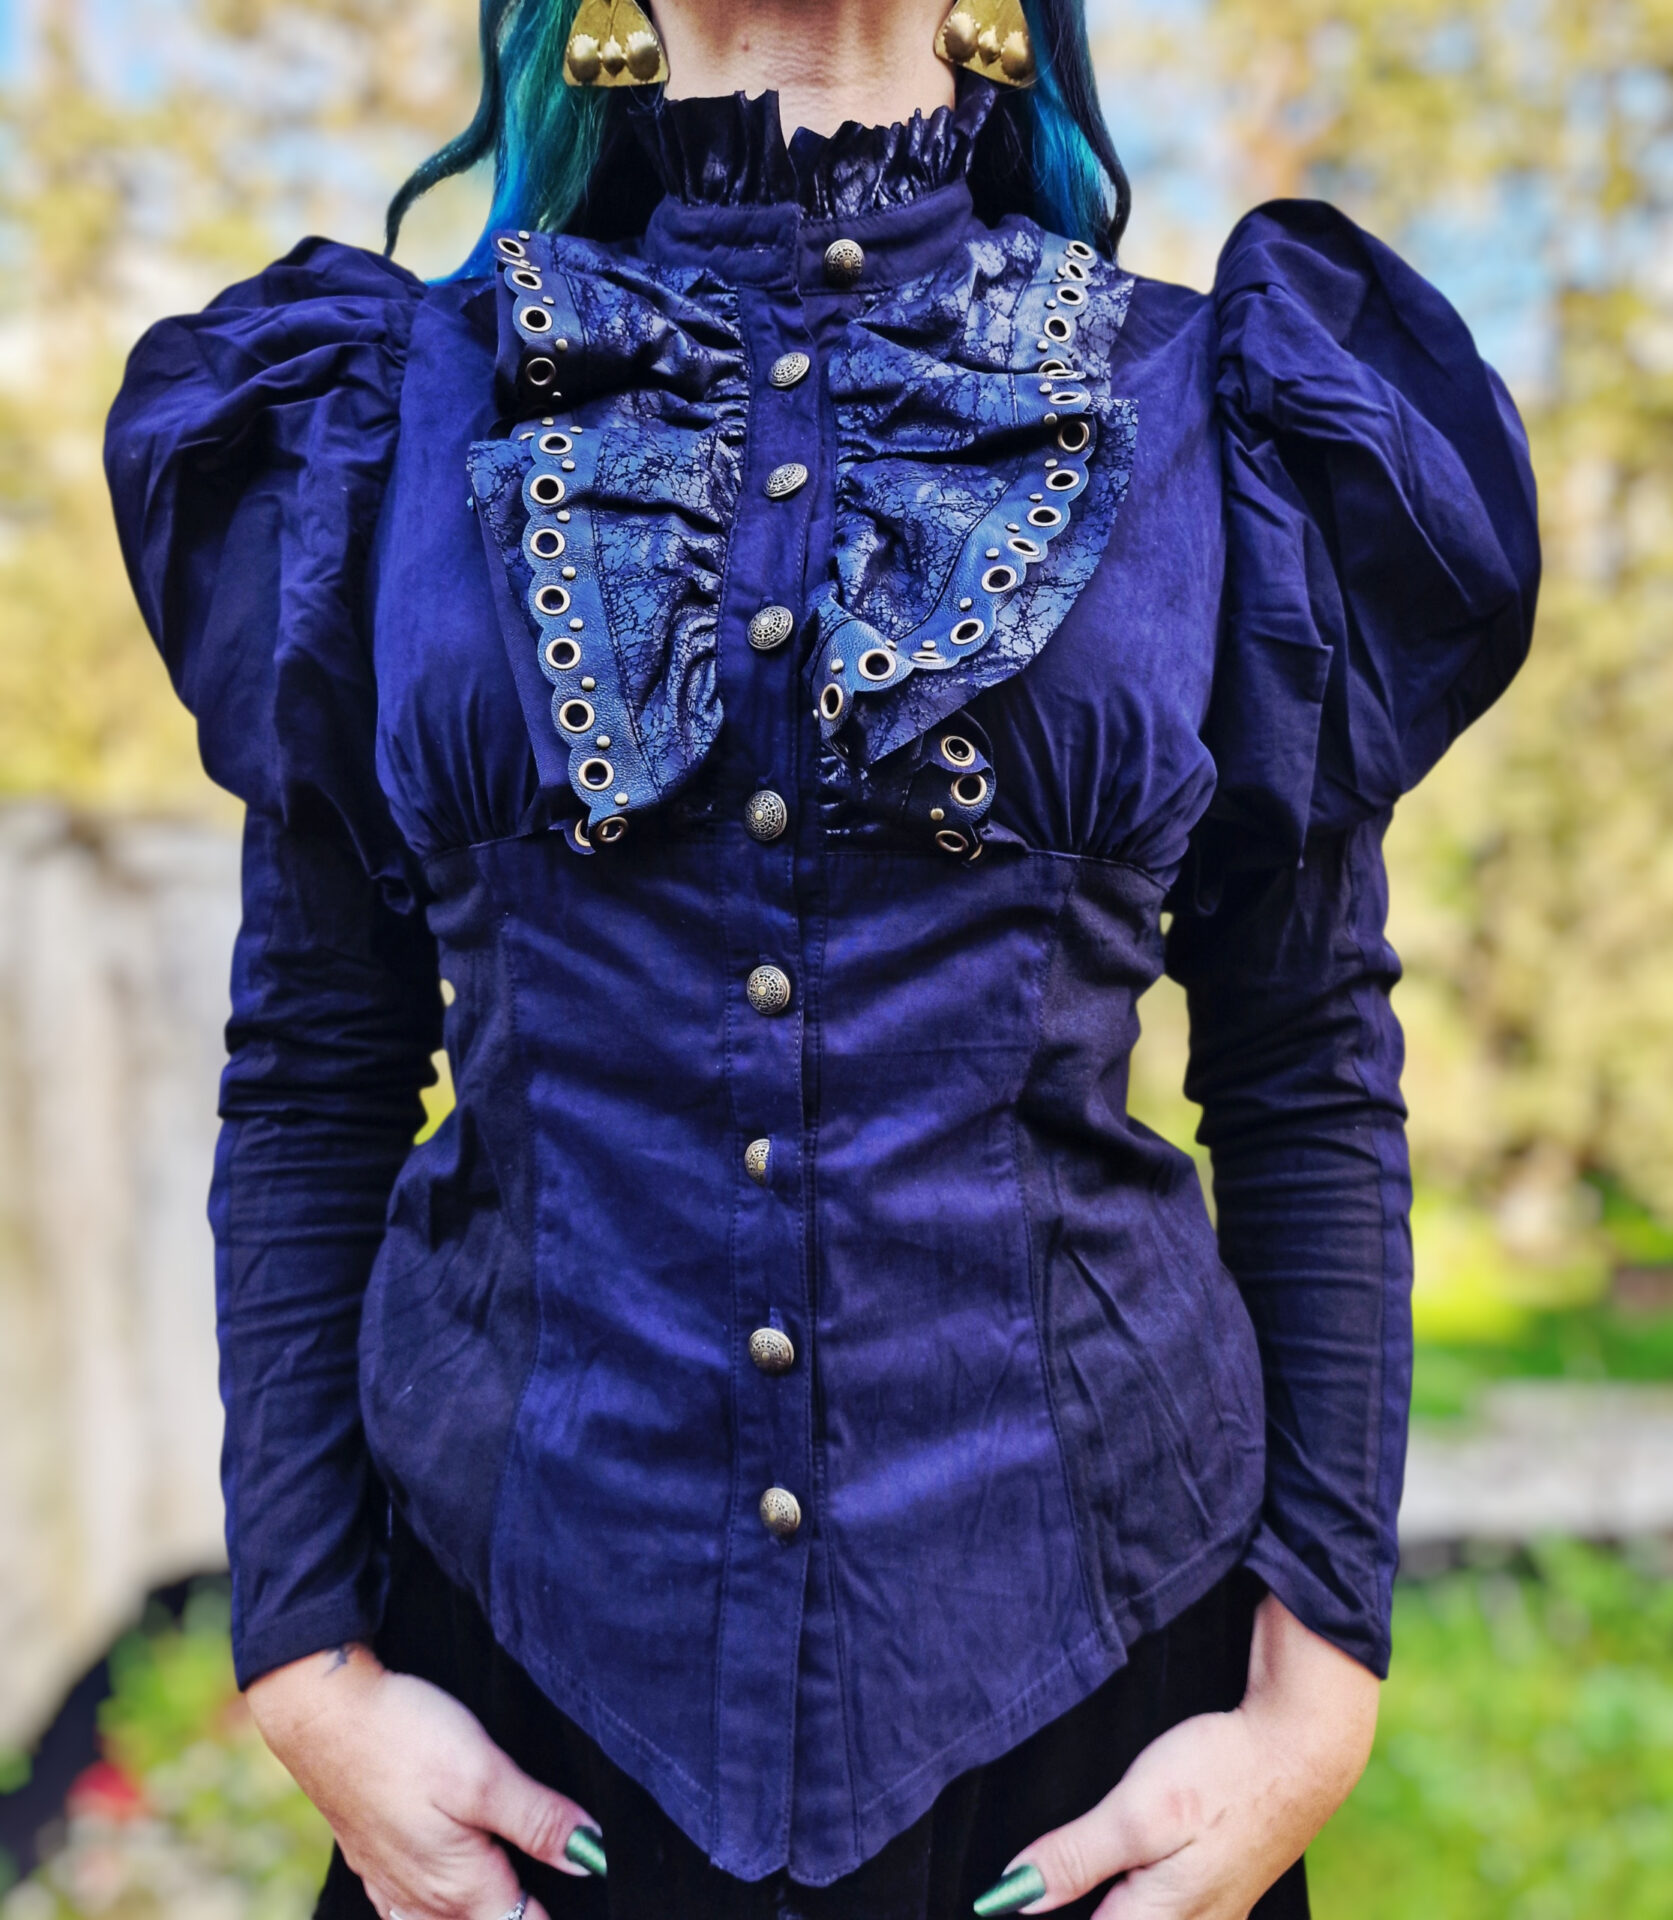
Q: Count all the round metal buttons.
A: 9